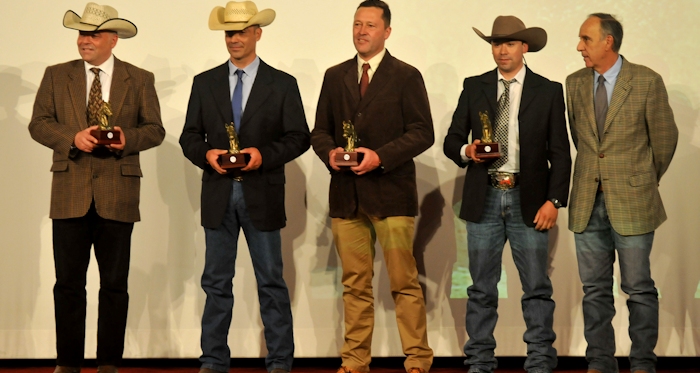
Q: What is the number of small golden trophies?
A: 4